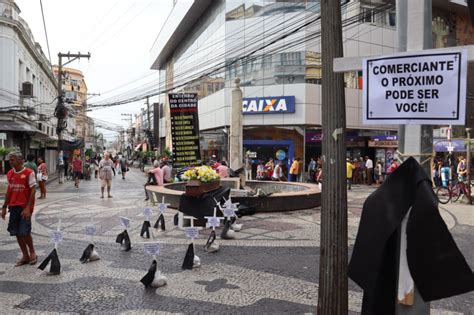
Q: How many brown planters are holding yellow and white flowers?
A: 1